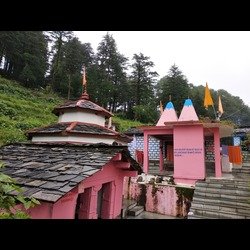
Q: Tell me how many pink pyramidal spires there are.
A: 2